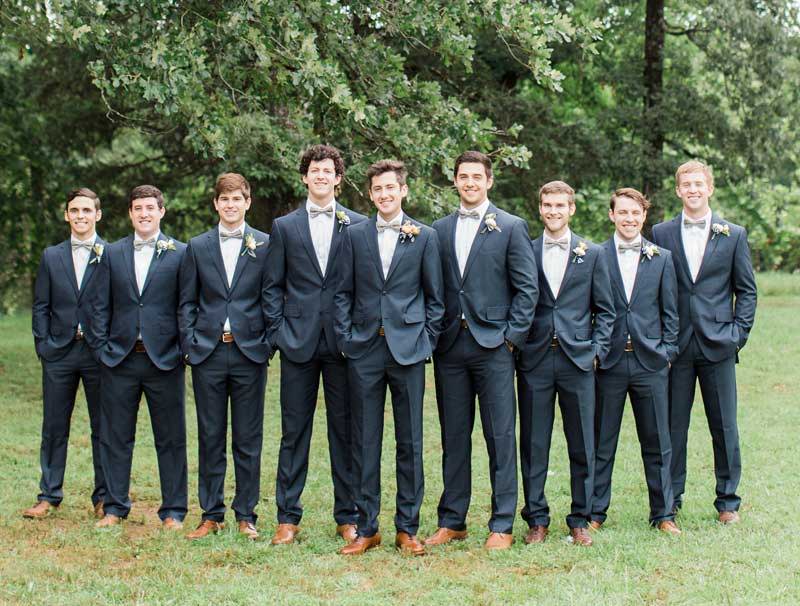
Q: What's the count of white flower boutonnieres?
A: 8